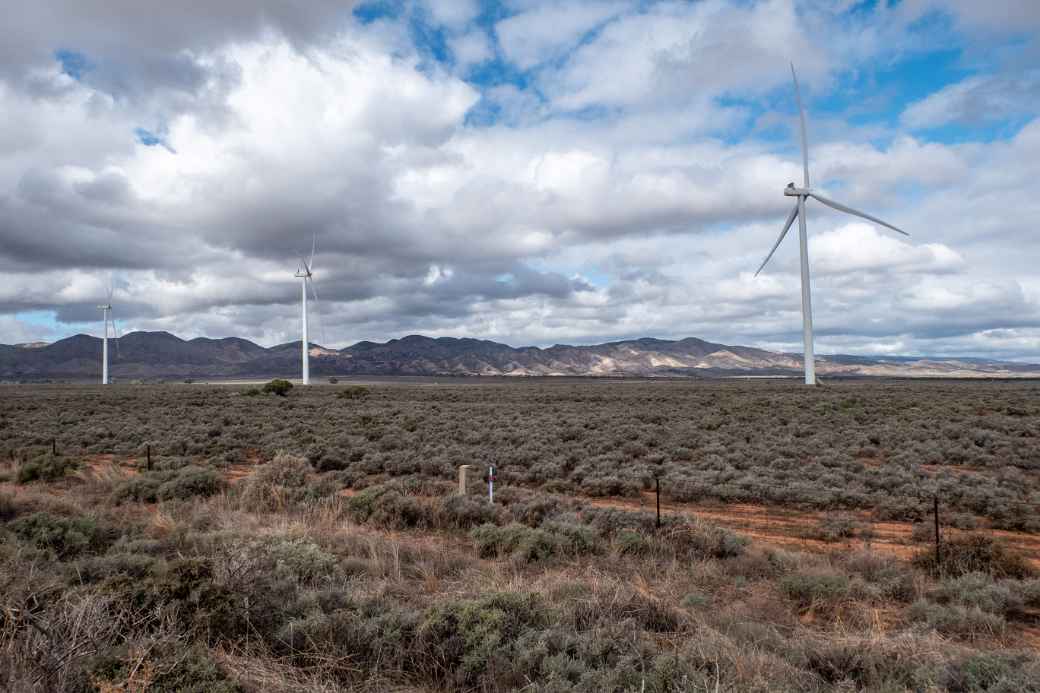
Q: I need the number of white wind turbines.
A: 3